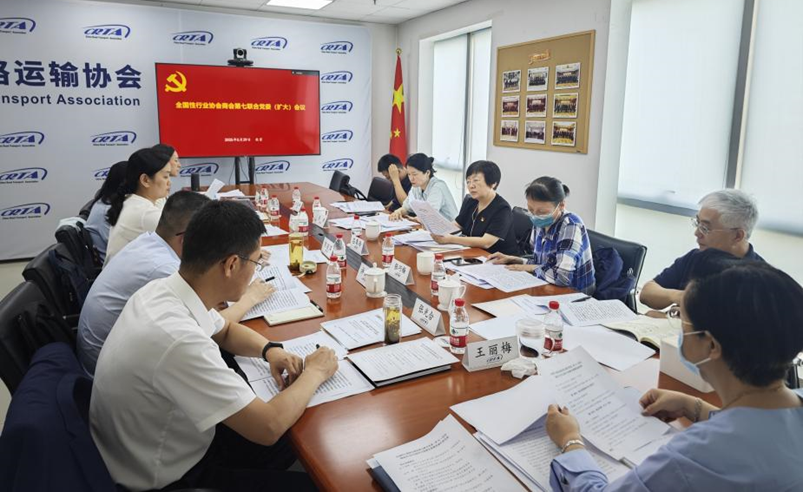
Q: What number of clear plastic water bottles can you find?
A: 12